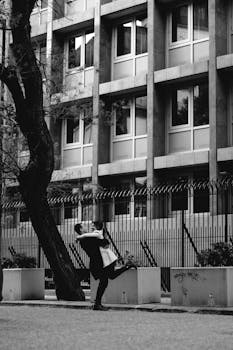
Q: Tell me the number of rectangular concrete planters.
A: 3